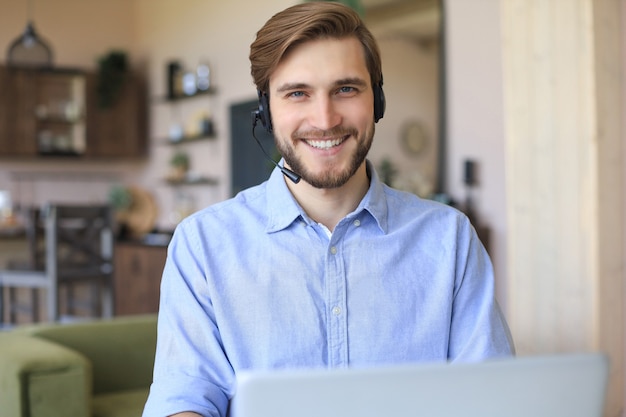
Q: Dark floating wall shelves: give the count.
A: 3